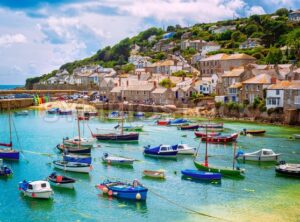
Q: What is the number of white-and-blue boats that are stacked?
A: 0